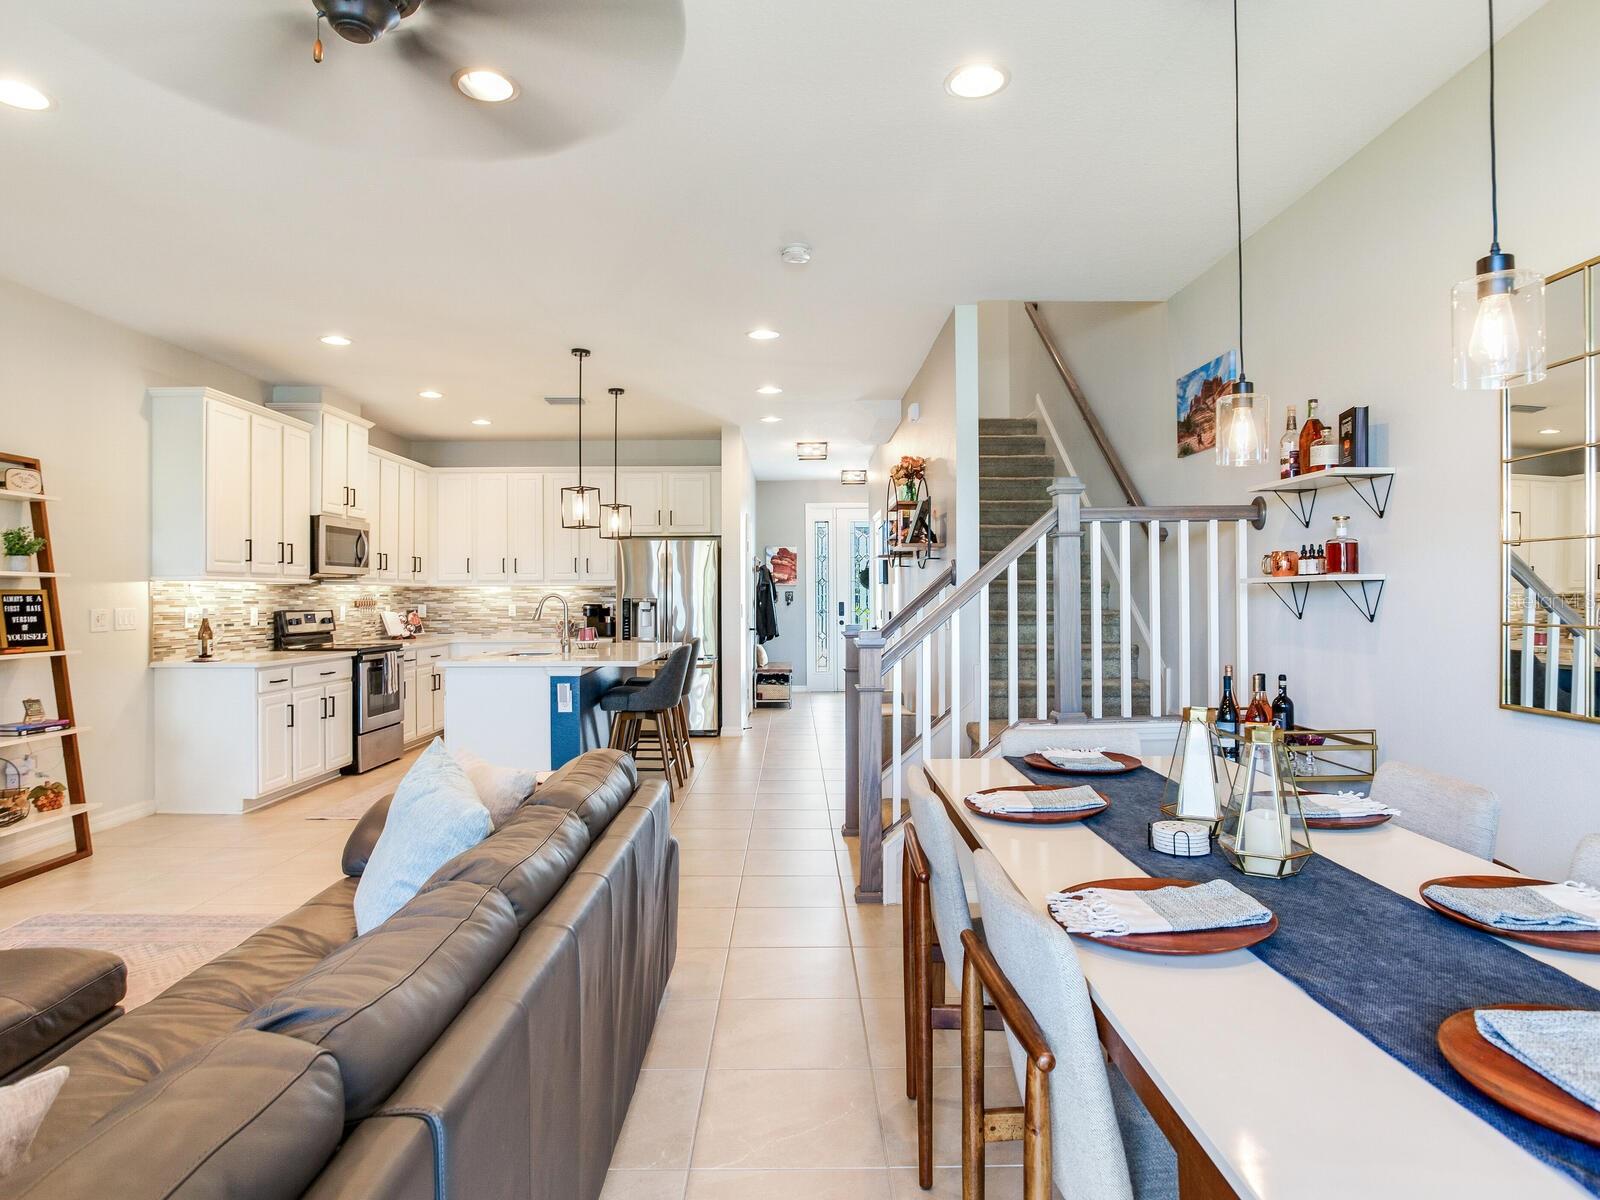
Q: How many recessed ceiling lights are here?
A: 9